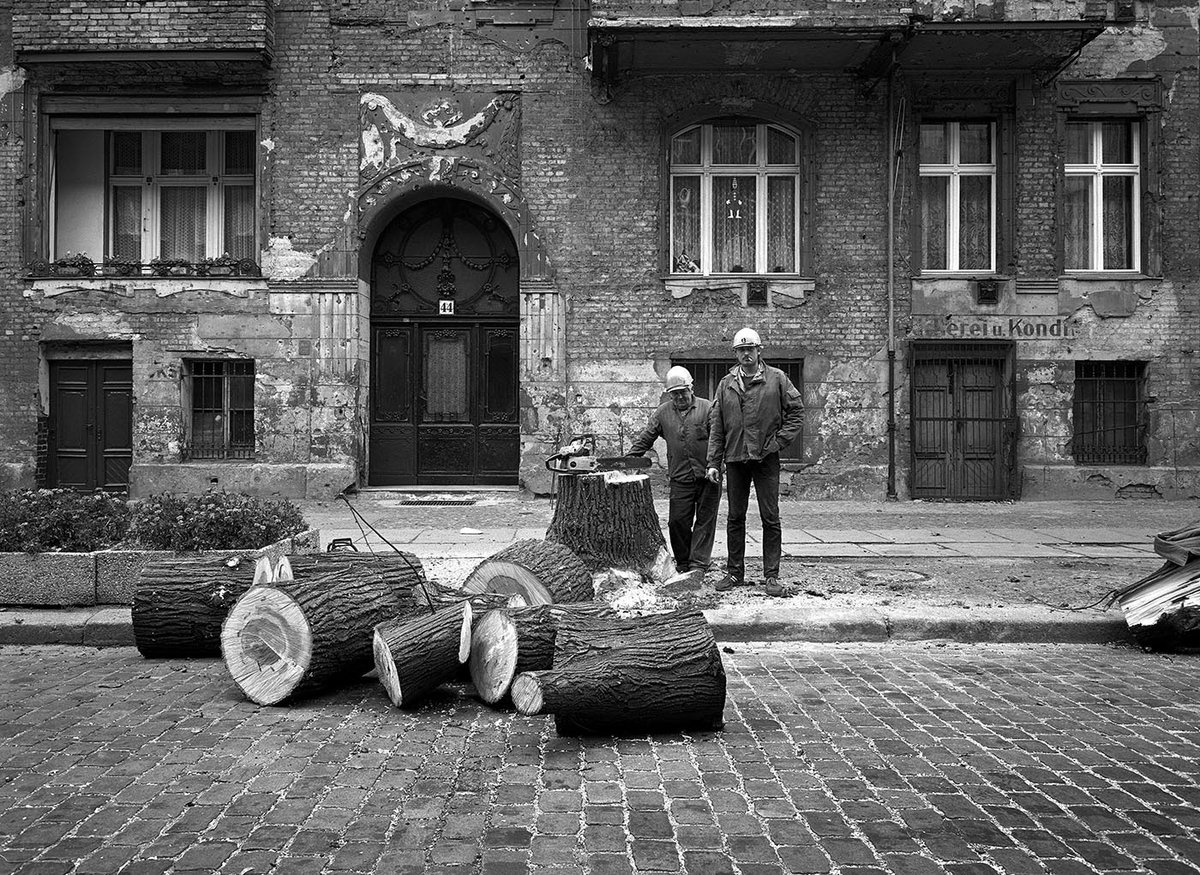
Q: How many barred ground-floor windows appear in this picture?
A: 3